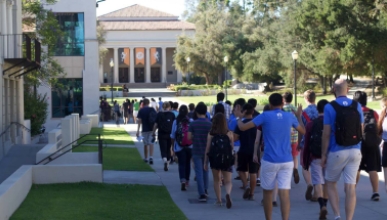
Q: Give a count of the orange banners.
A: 3